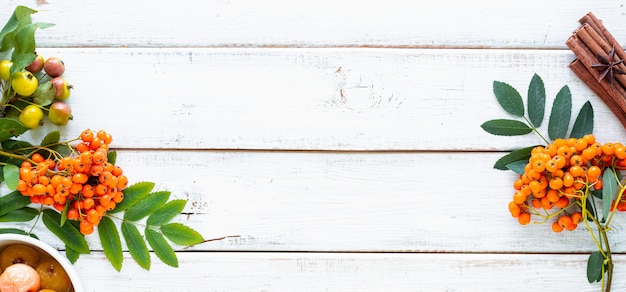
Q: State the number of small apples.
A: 7